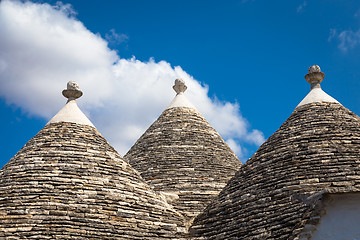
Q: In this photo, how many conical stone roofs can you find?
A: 3